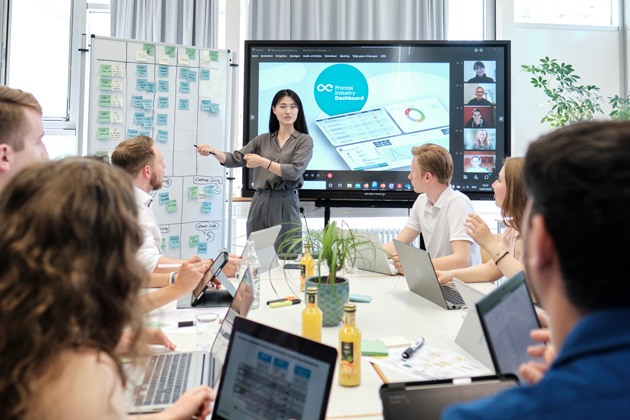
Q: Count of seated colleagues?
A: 6